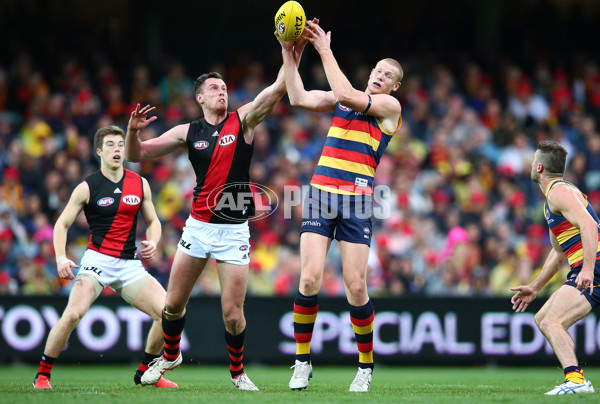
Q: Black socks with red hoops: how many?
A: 4